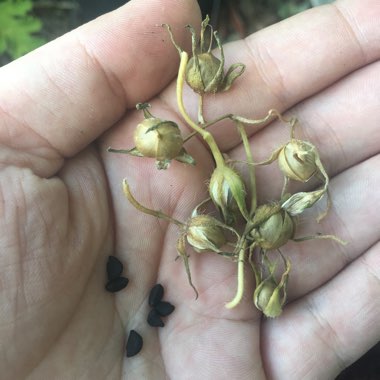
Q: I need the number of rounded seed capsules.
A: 7